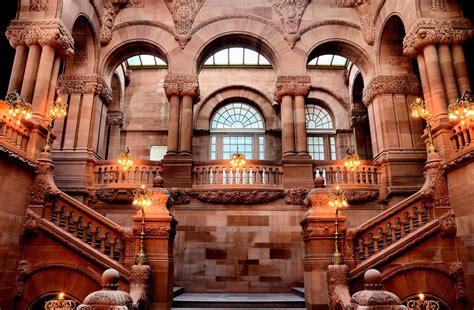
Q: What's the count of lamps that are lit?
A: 11